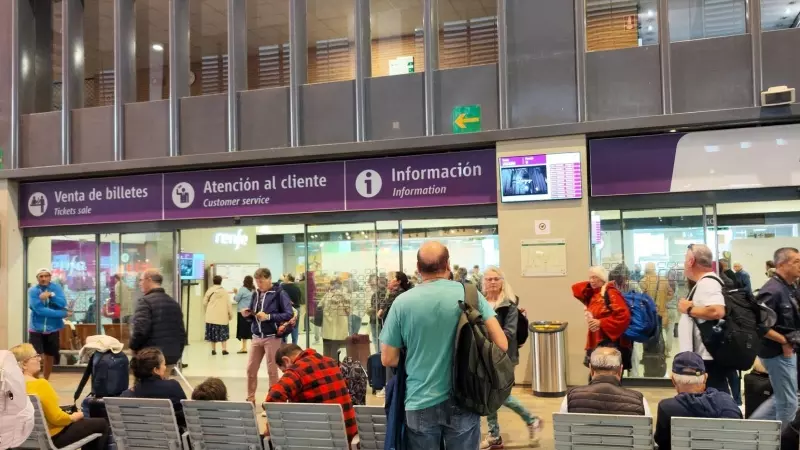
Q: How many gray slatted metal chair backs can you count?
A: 7